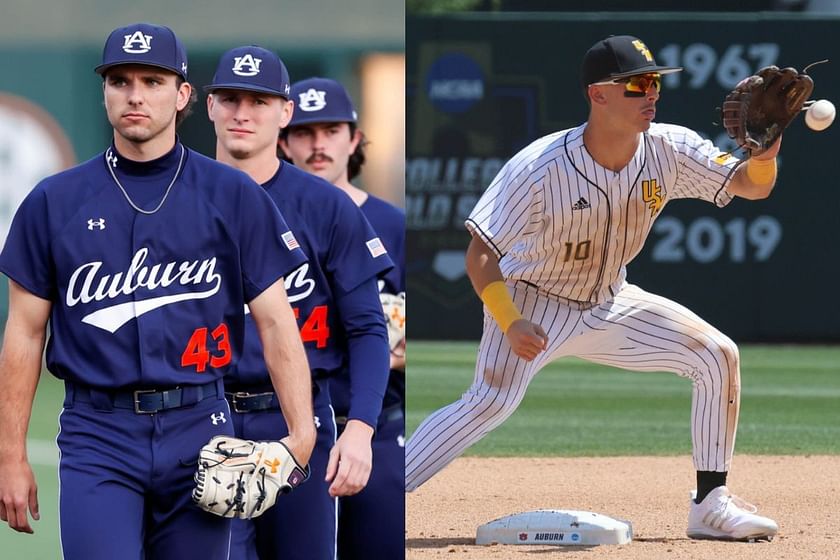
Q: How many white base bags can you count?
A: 1